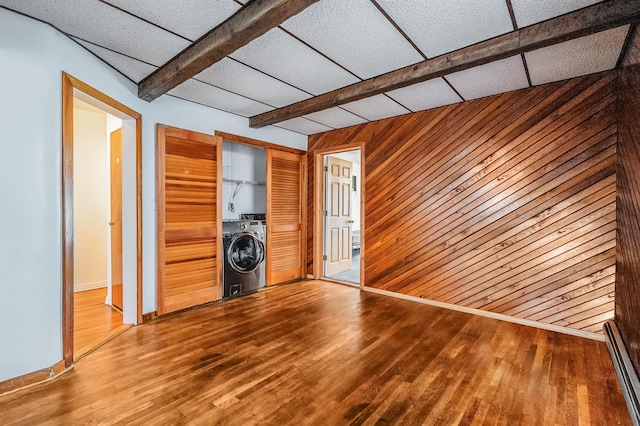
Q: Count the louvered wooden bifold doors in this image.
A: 2